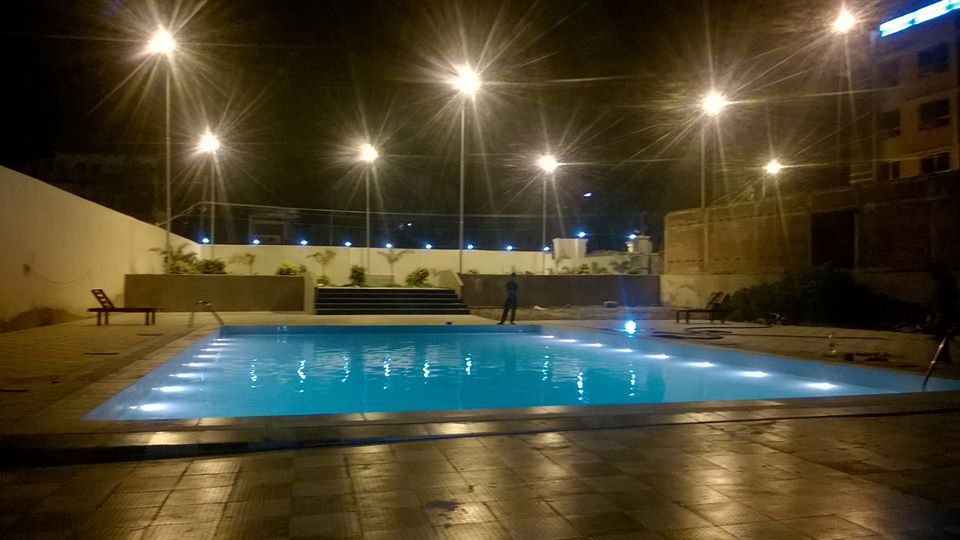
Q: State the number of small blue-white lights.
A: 11